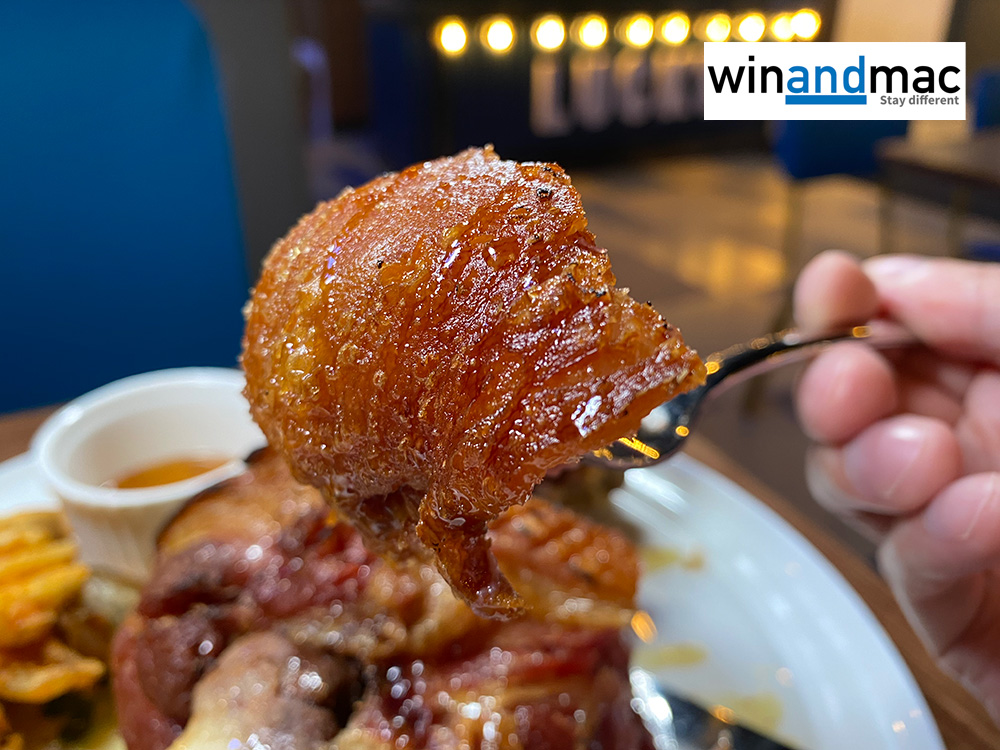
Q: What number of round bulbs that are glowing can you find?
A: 10